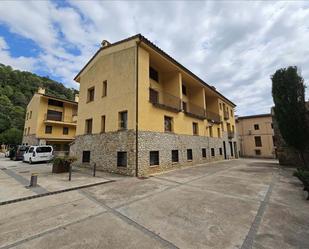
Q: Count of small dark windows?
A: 8